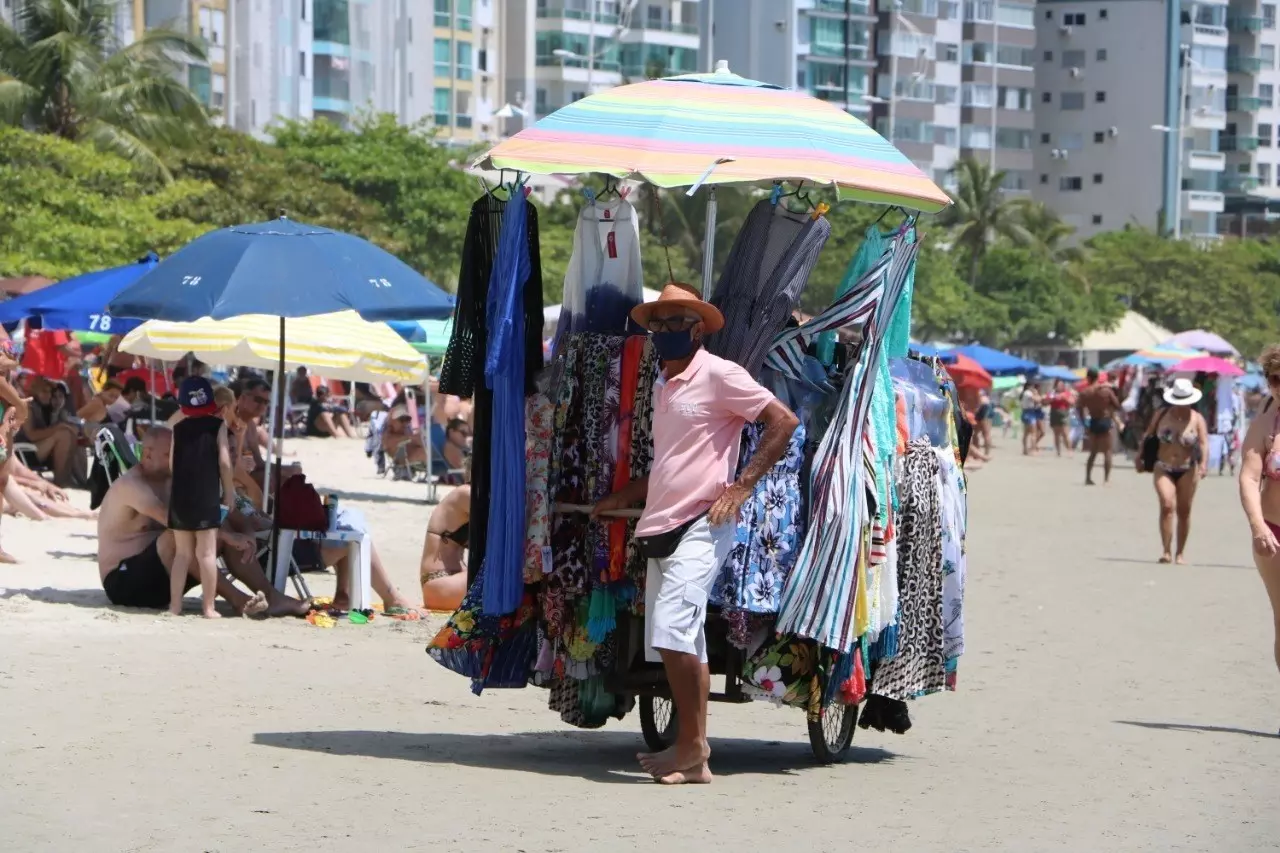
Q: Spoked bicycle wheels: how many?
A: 2